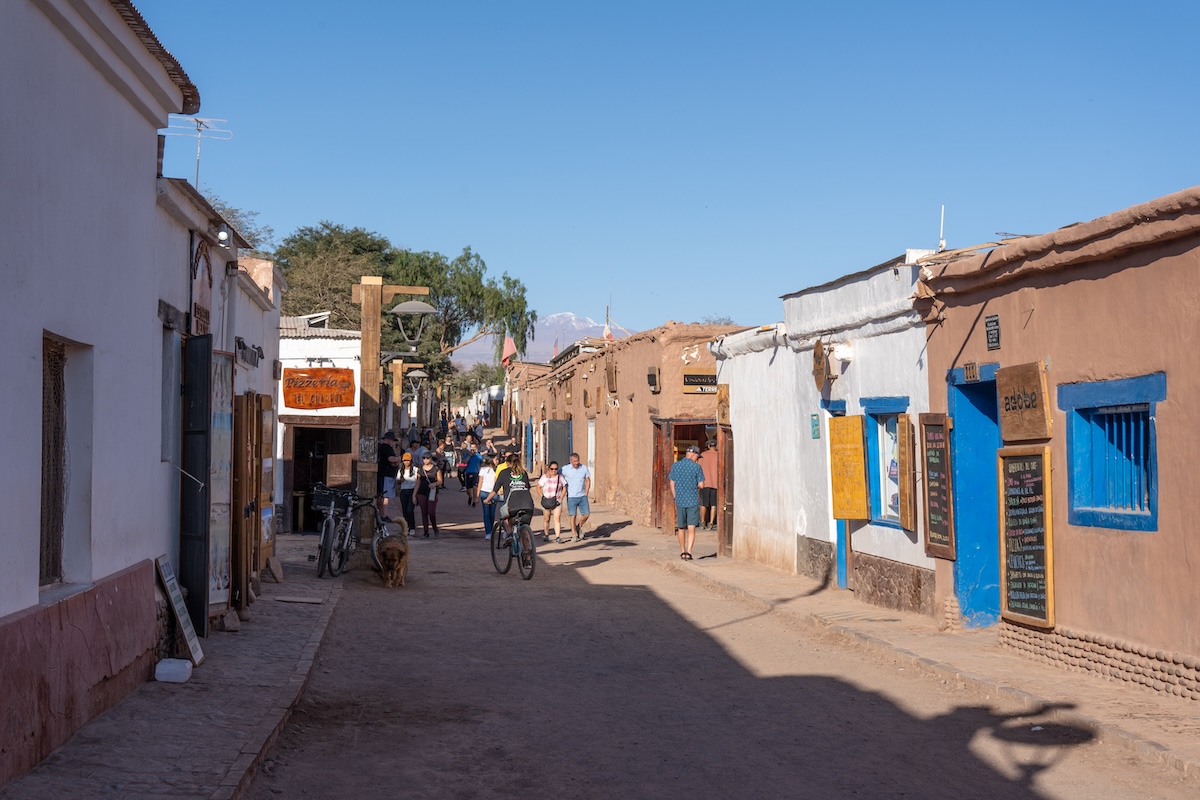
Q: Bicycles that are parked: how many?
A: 3